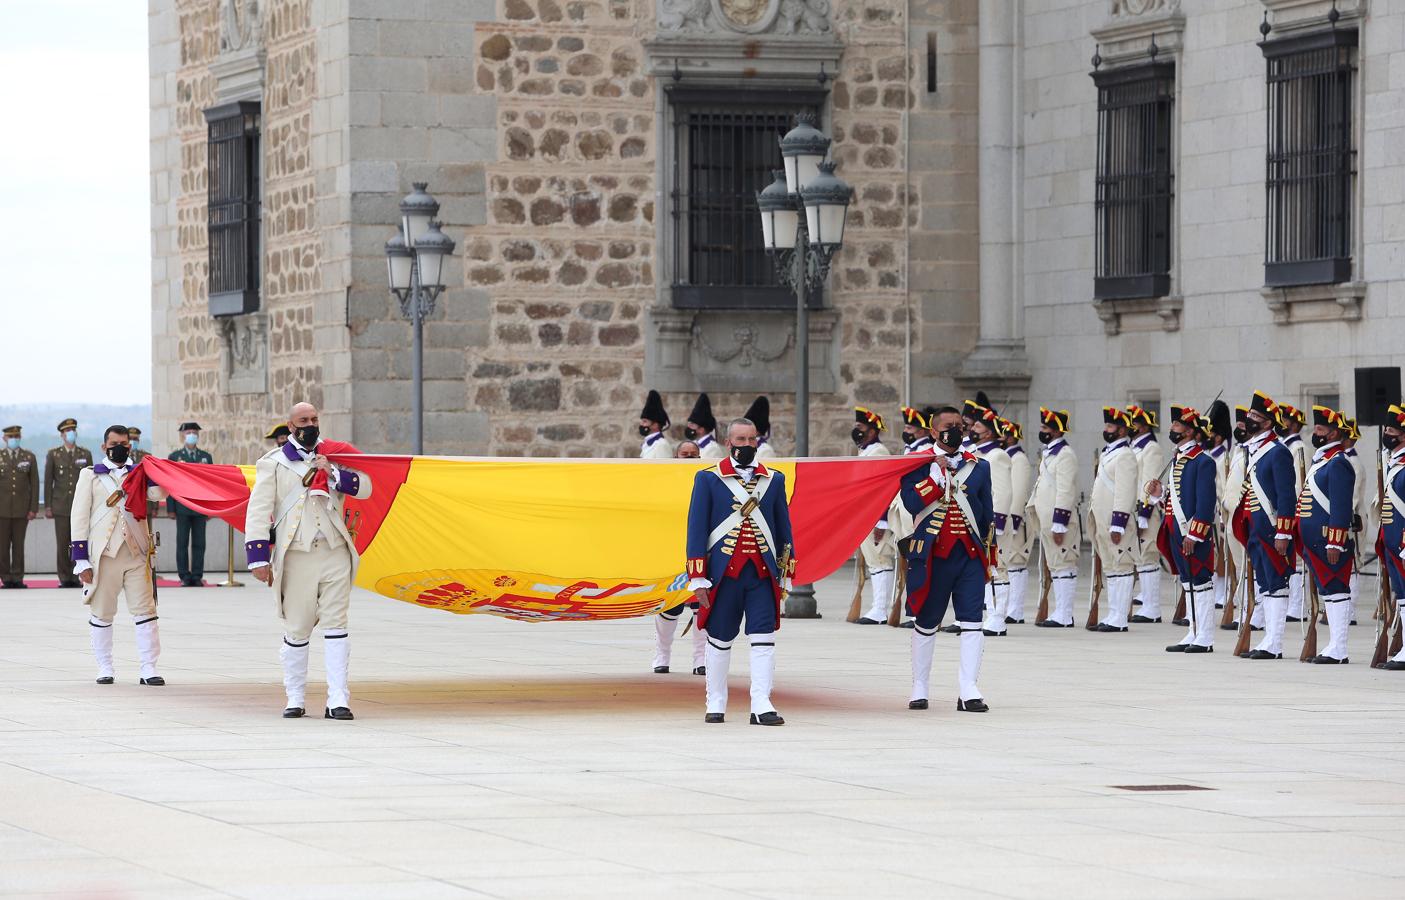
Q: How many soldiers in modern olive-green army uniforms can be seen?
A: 3